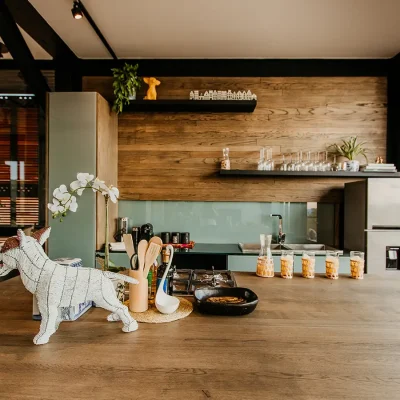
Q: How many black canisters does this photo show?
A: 3